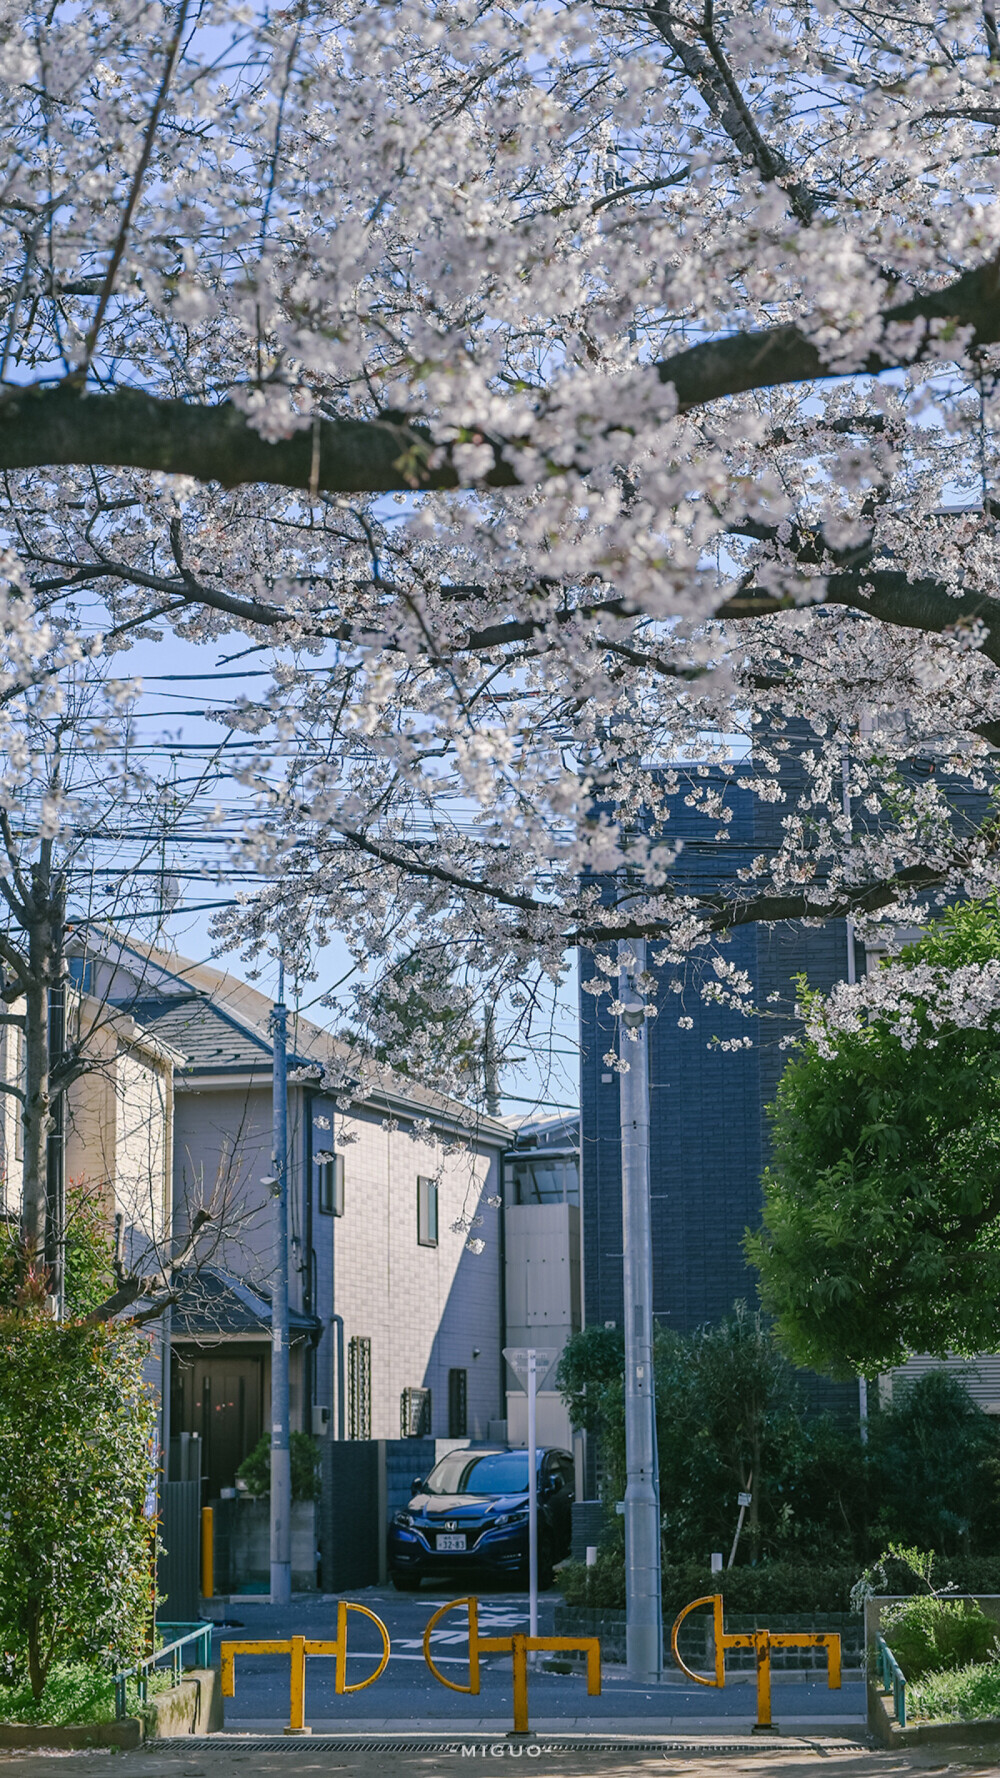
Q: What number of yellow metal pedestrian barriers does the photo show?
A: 3